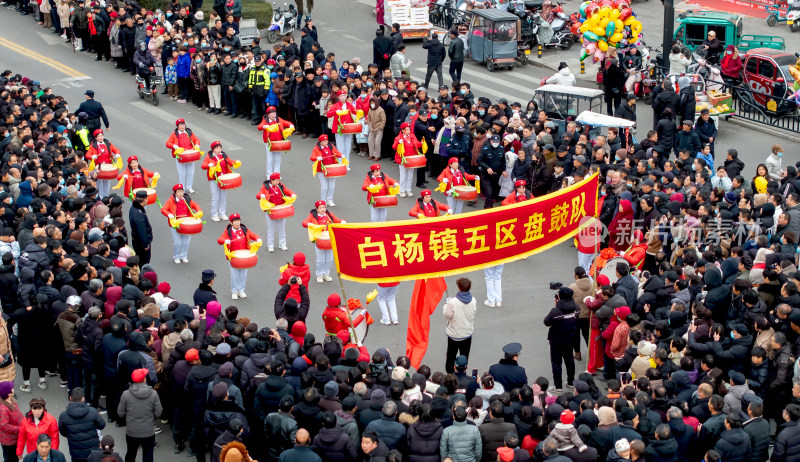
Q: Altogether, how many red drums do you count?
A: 14